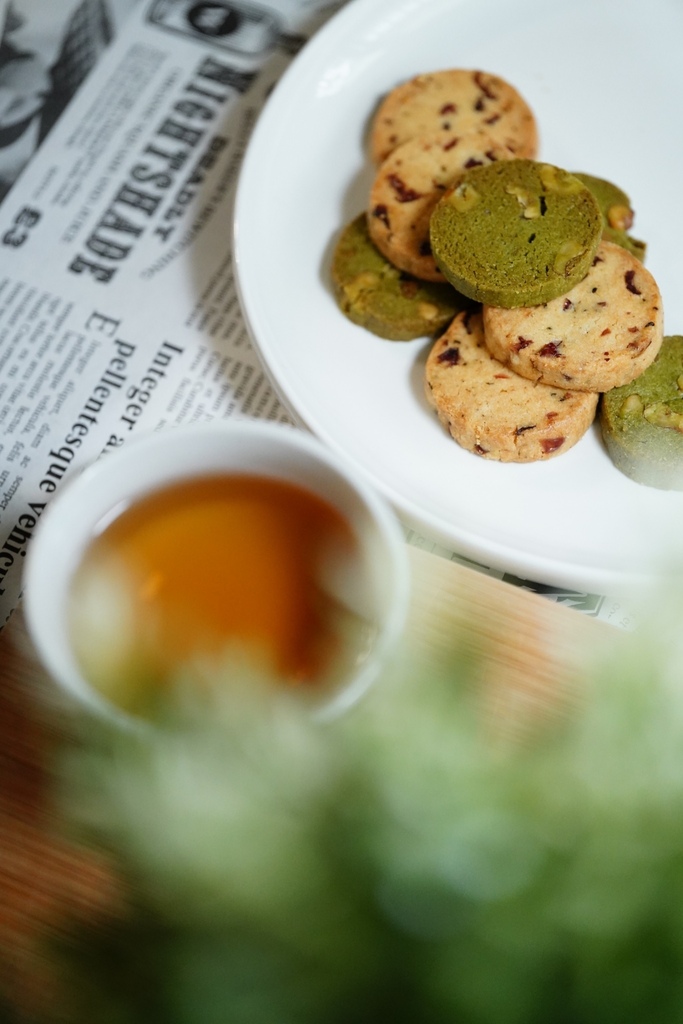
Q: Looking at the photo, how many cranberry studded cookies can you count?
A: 4